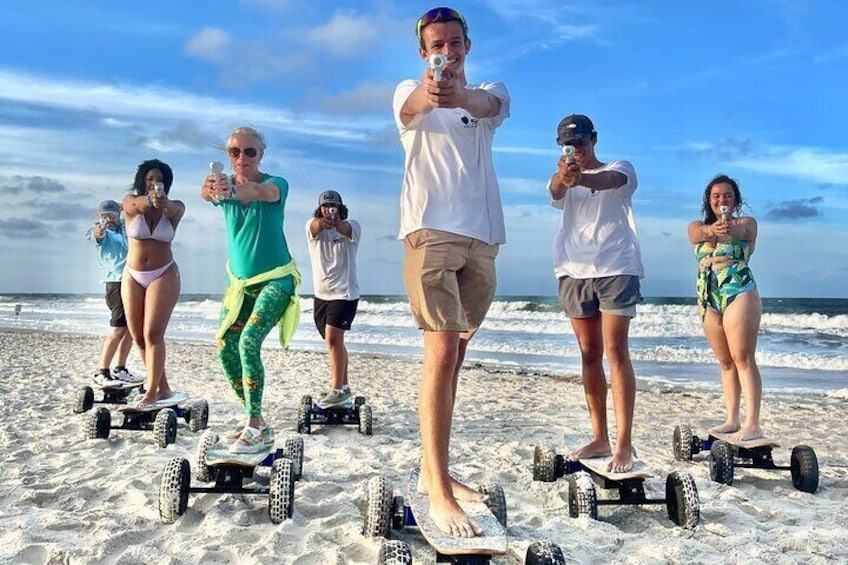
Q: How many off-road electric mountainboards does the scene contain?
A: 7